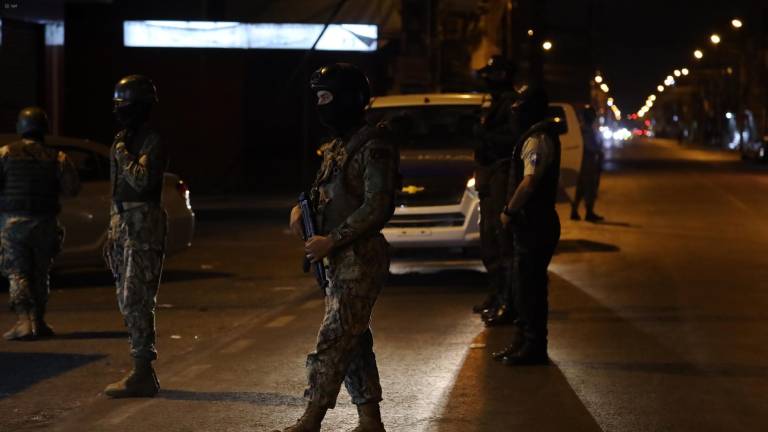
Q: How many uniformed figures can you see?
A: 6